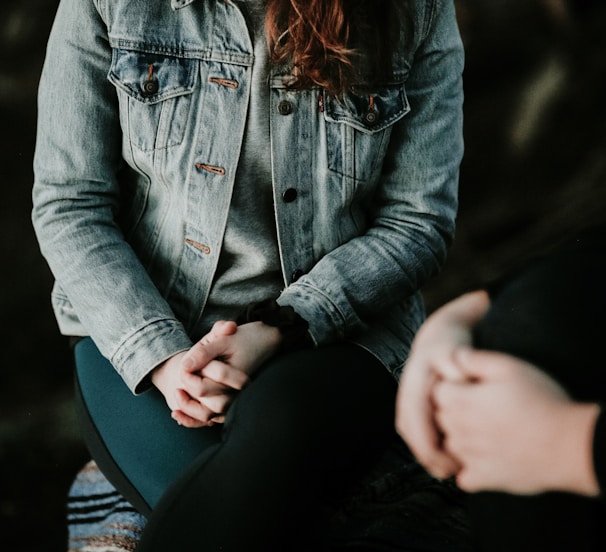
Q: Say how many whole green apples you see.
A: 0